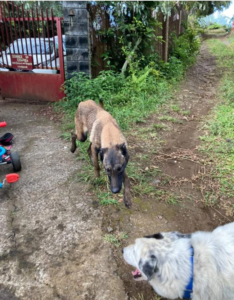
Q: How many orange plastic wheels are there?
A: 0